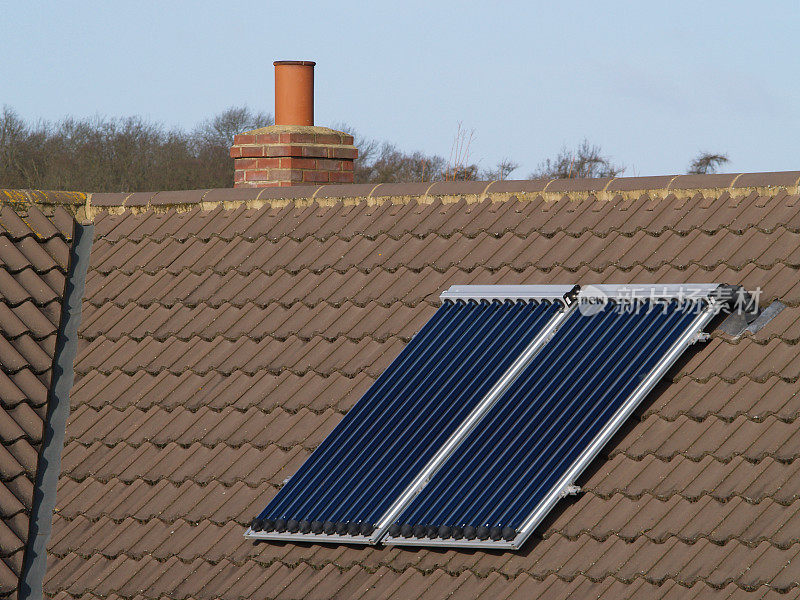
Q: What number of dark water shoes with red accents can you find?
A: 0